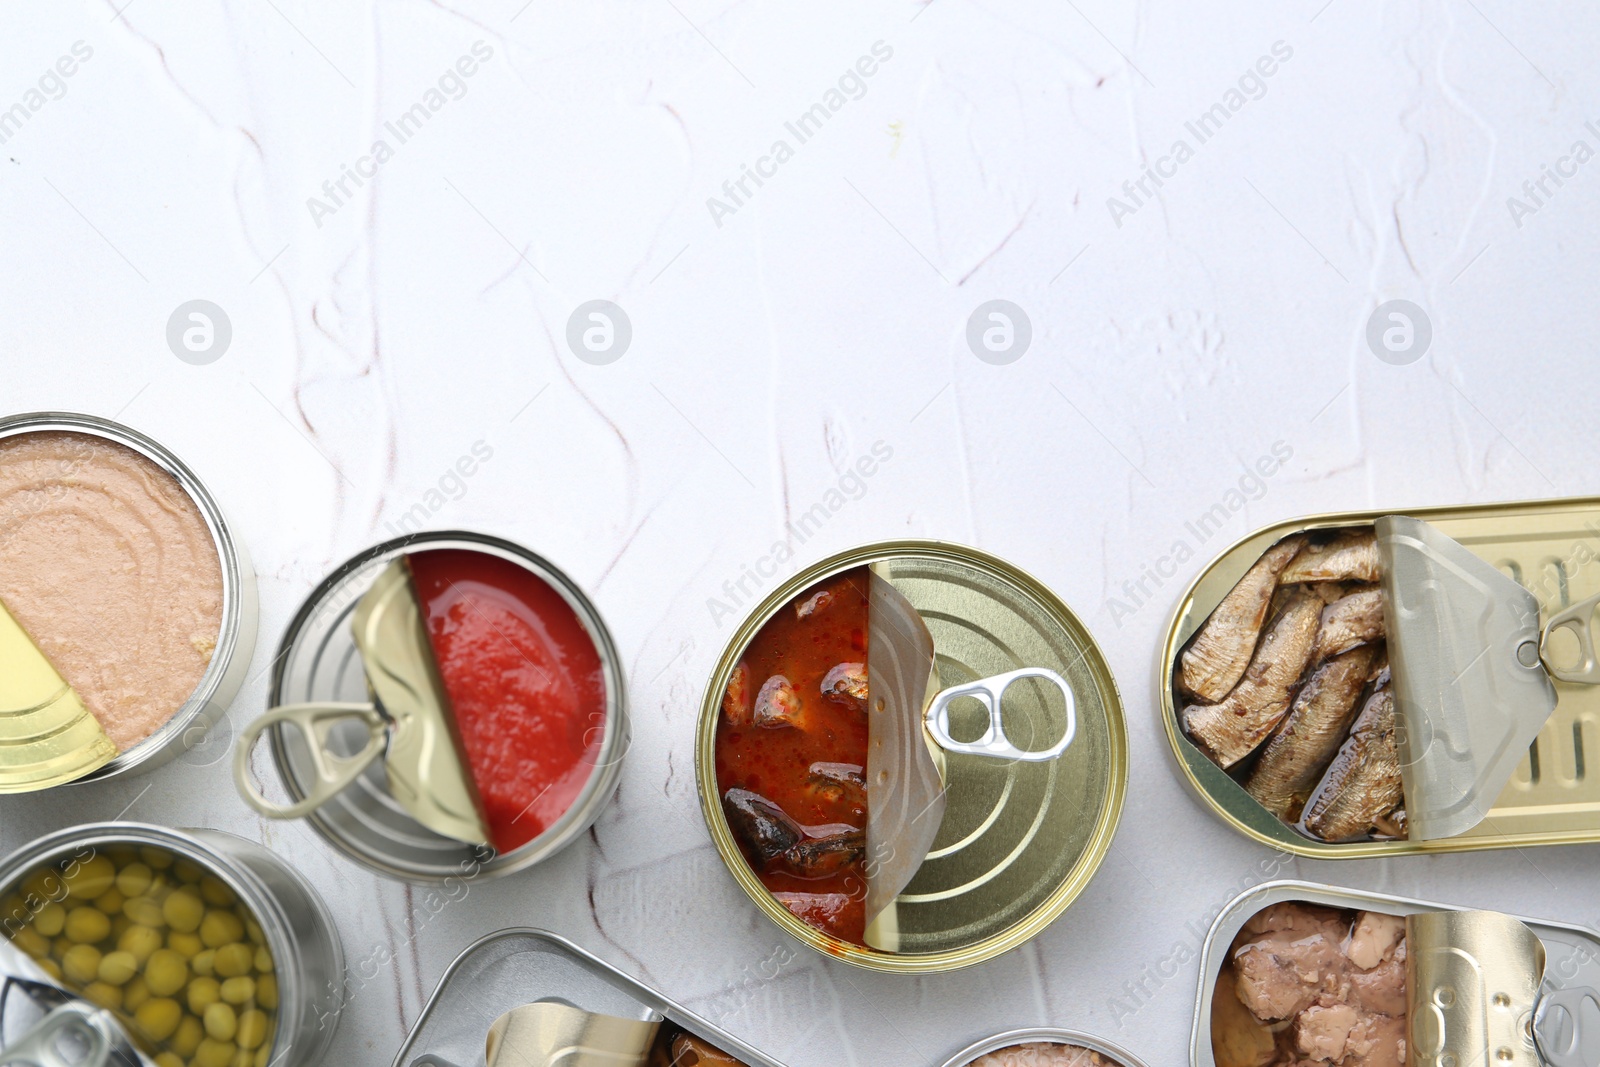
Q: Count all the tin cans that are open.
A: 8